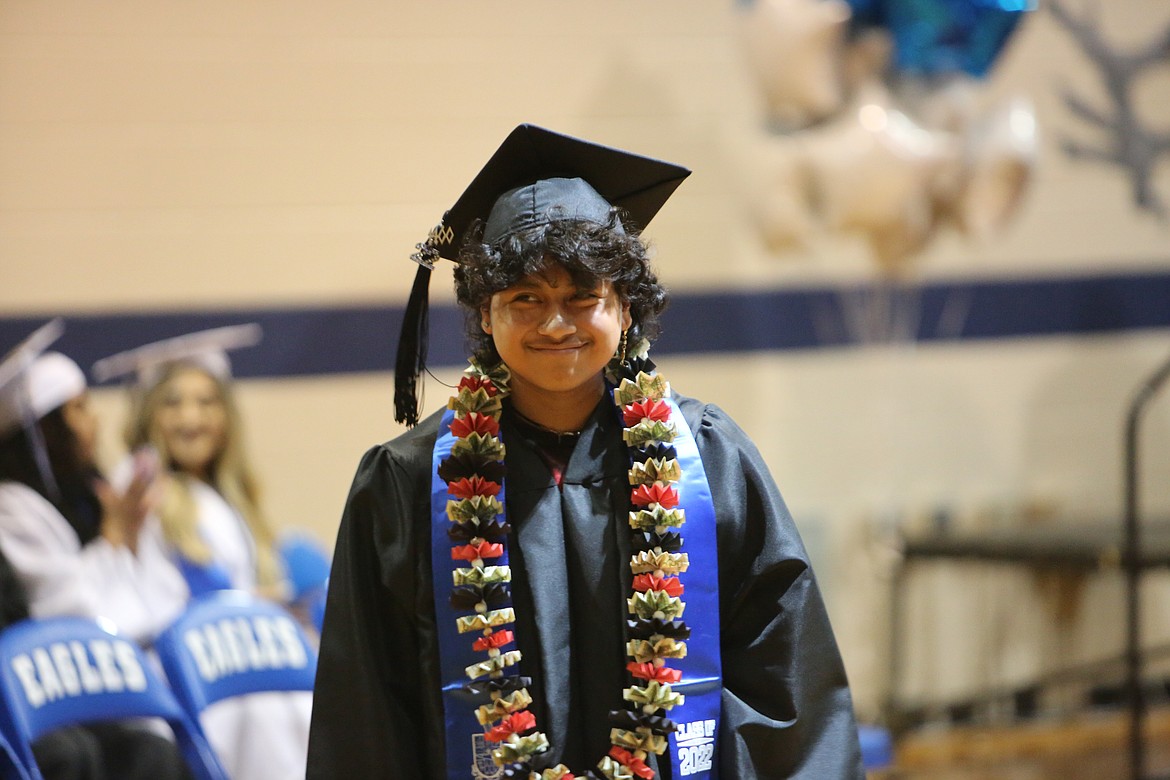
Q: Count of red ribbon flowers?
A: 12